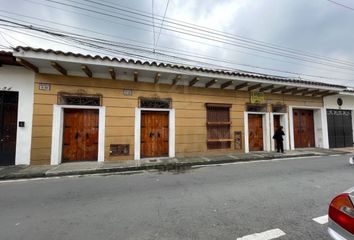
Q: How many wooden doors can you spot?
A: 5